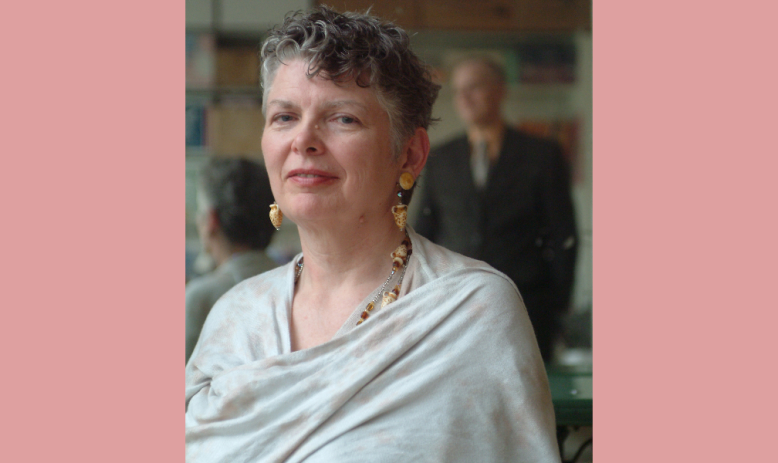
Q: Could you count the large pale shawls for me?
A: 1